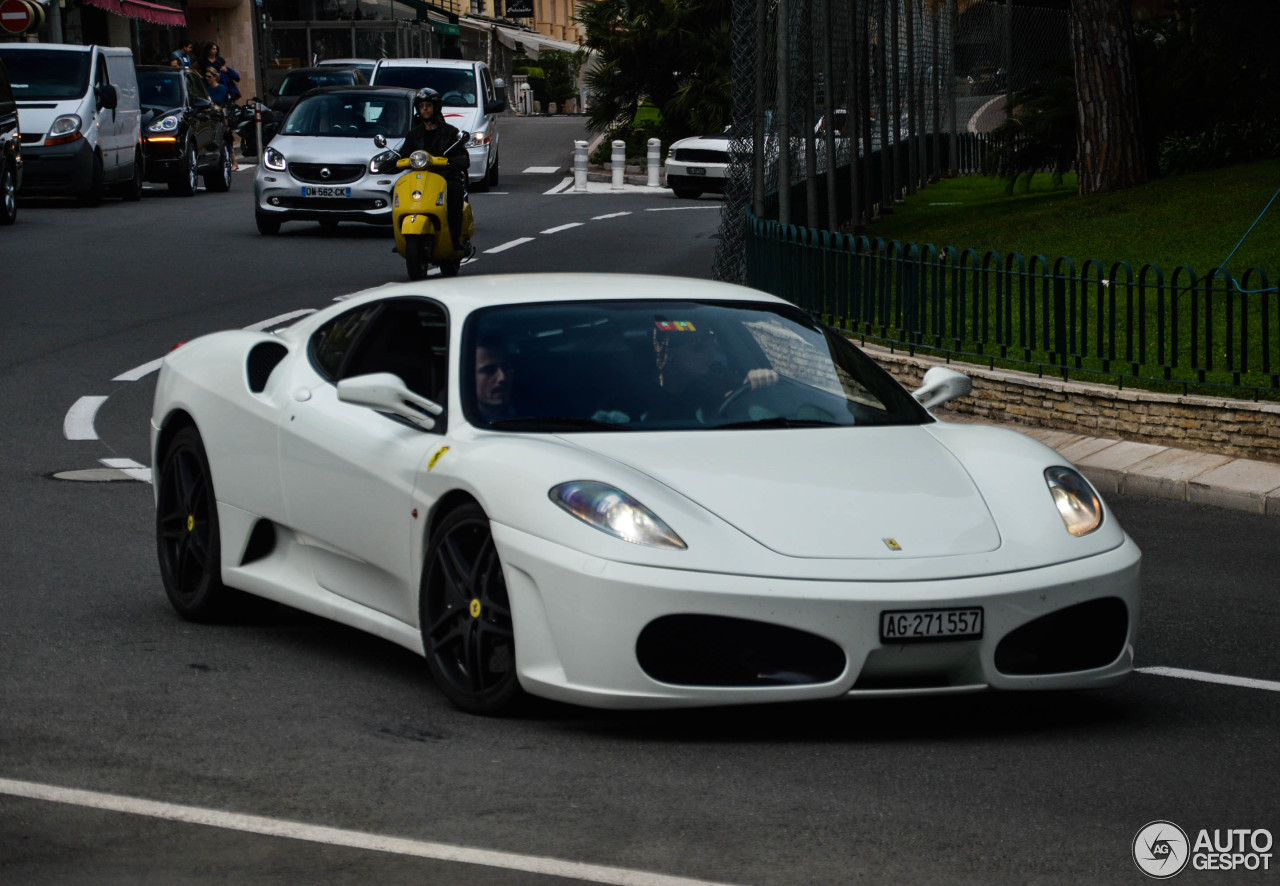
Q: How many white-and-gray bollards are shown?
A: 3